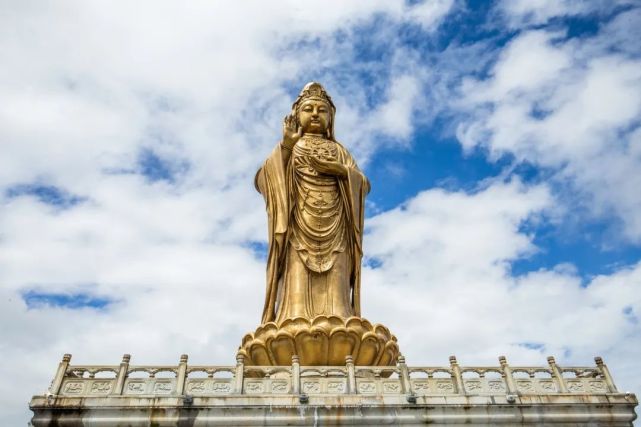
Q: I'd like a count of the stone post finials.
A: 11